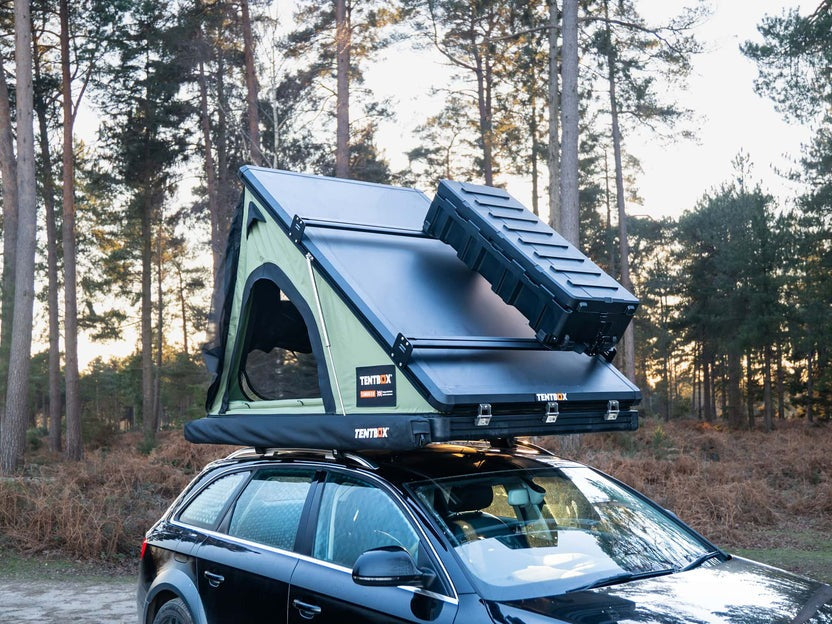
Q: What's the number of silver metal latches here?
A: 3